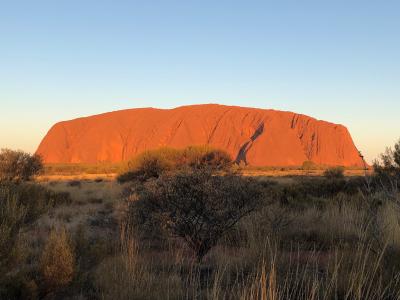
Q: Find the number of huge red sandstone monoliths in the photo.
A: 1